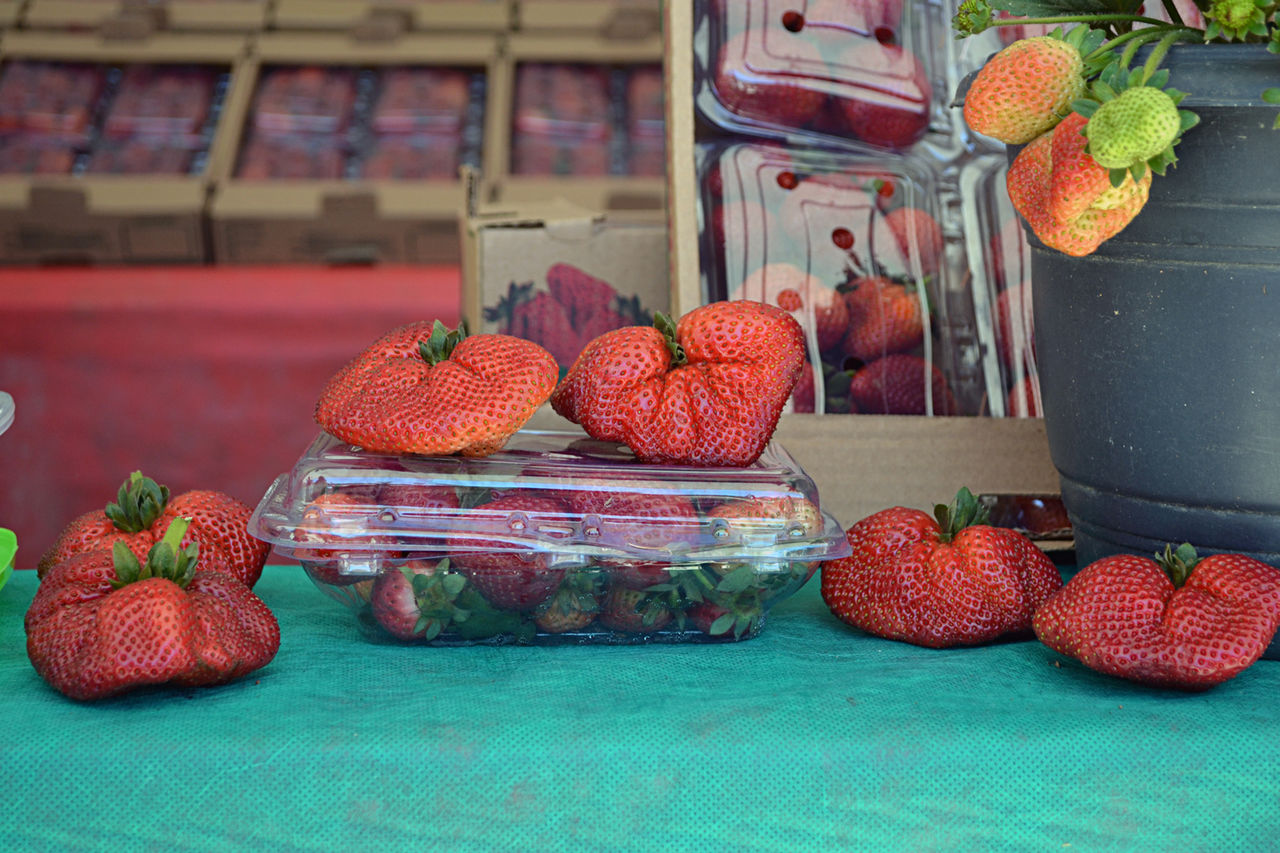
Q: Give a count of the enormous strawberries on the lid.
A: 2